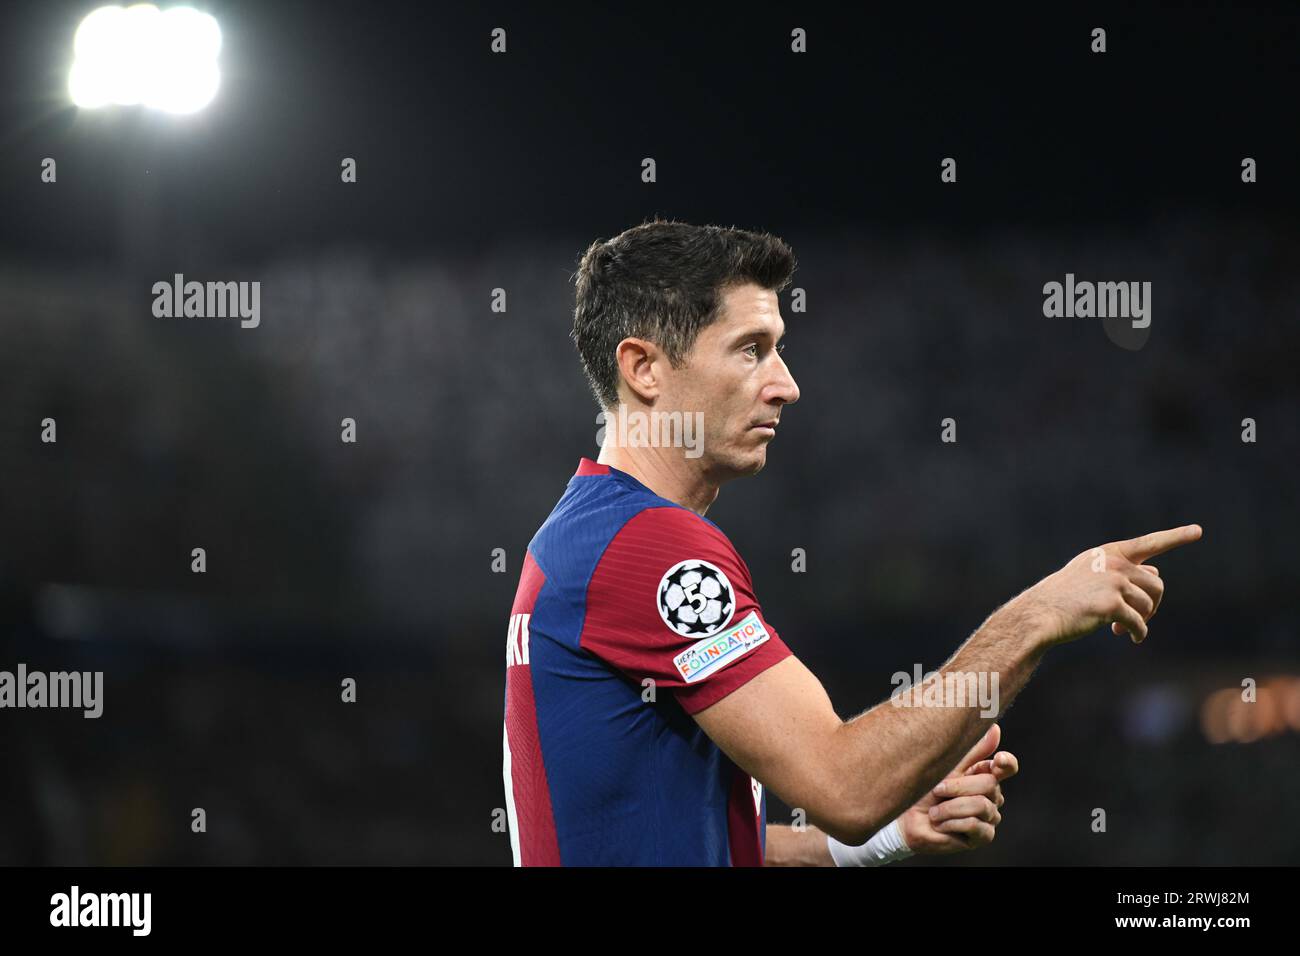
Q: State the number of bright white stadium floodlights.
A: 1